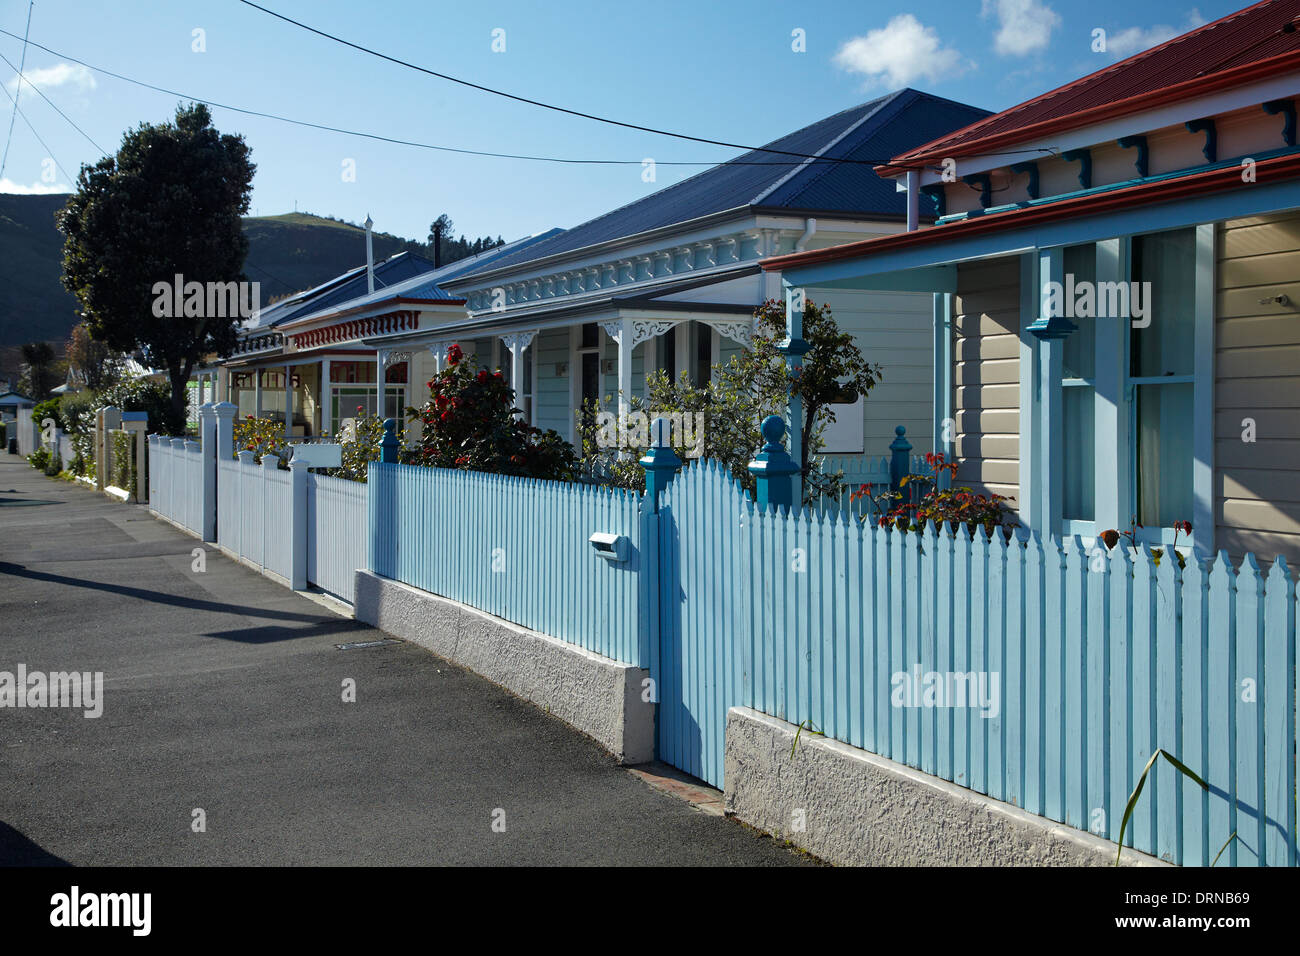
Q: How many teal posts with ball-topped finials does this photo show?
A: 4